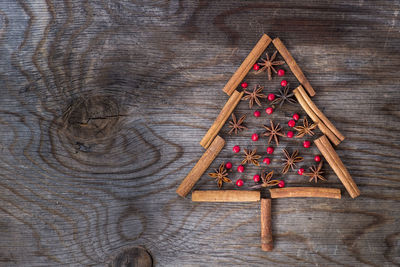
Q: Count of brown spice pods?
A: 11